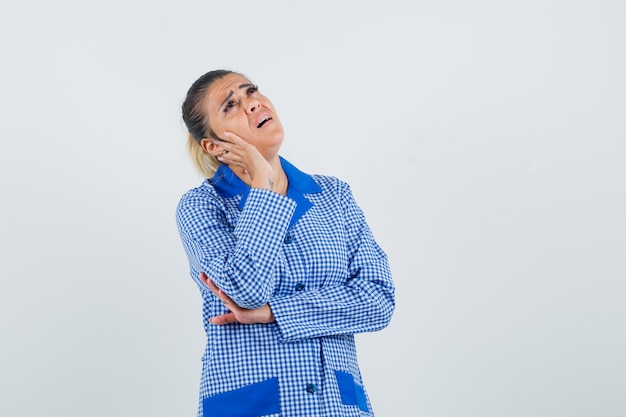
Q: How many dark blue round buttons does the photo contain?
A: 3